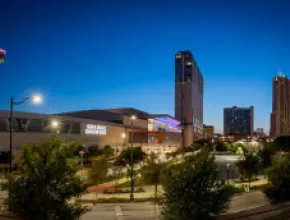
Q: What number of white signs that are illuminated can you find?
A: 1